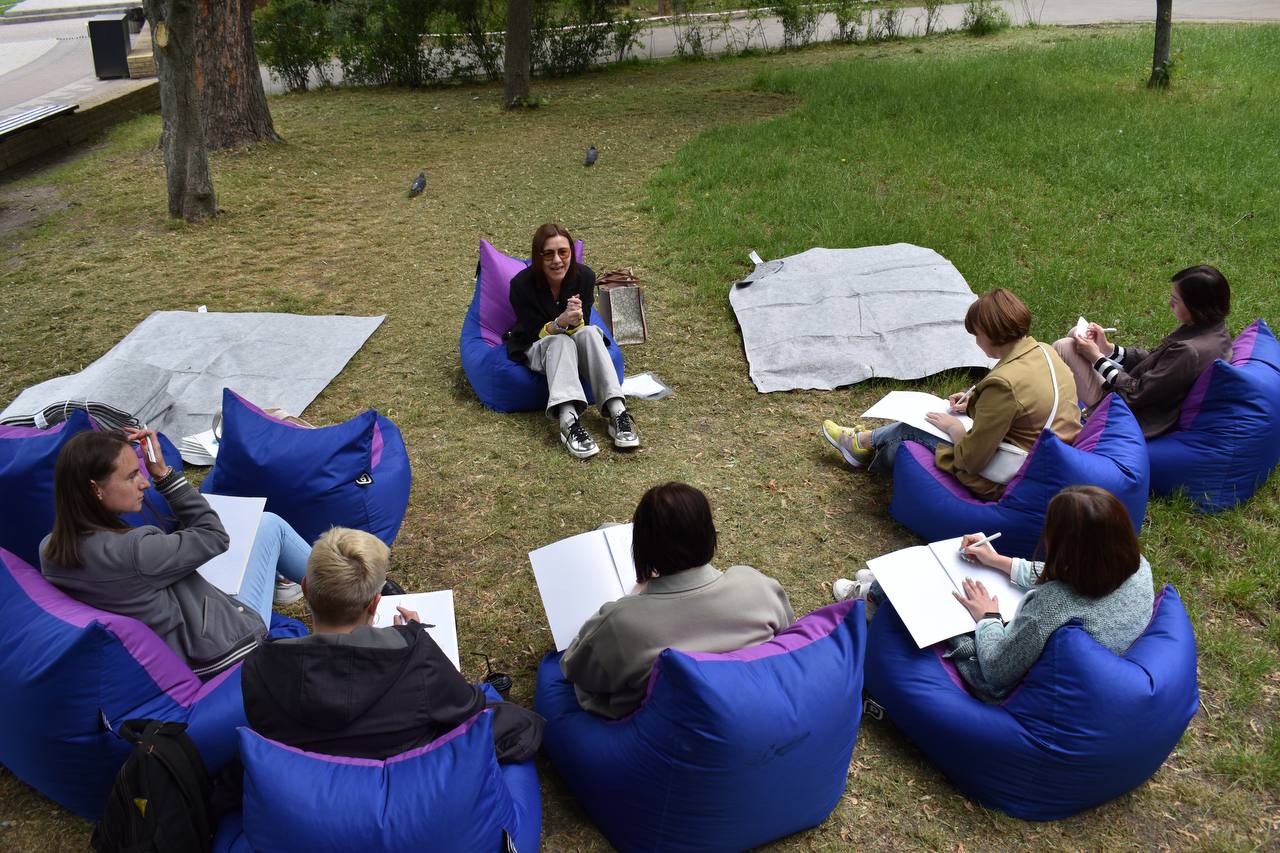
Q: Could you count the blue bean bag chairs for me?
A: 9